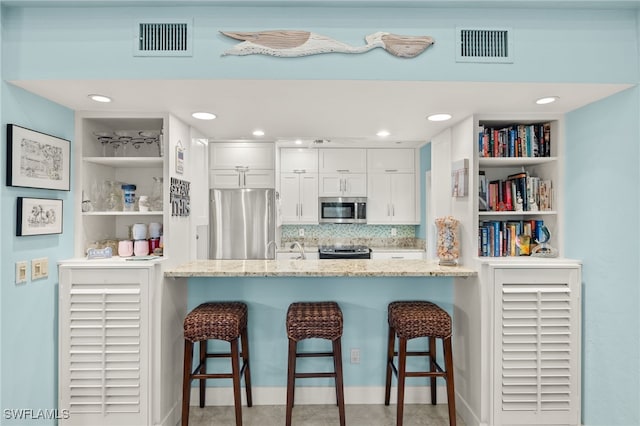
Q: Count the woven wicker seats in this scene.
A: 3